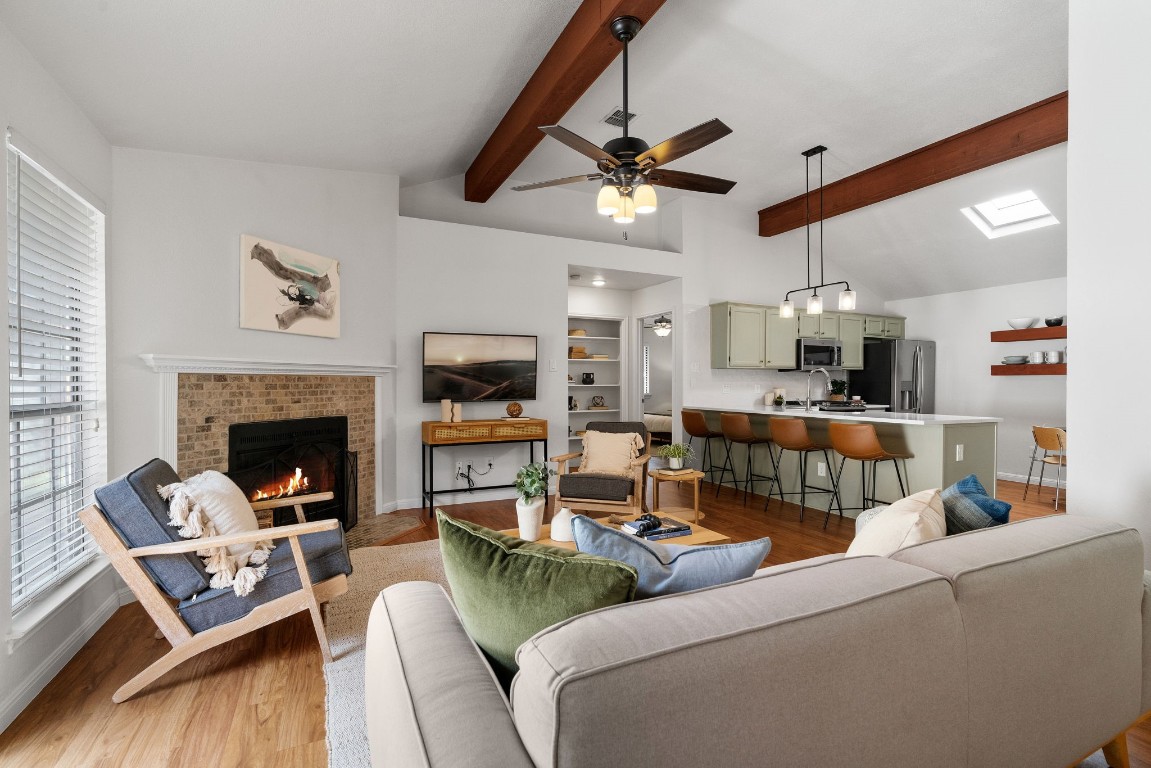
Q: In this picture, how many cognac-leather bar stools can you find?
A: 4